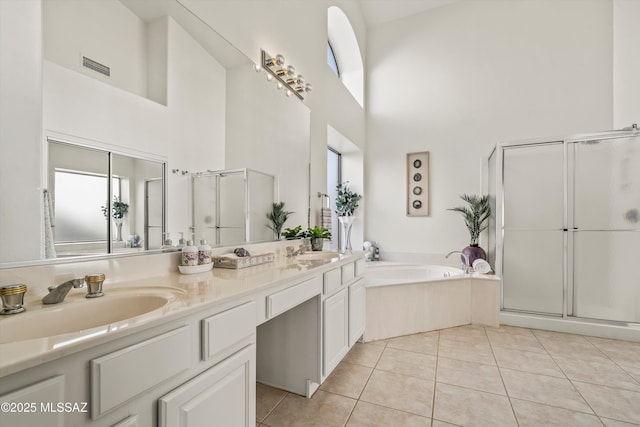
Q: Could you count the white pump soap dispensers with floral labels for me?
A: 2